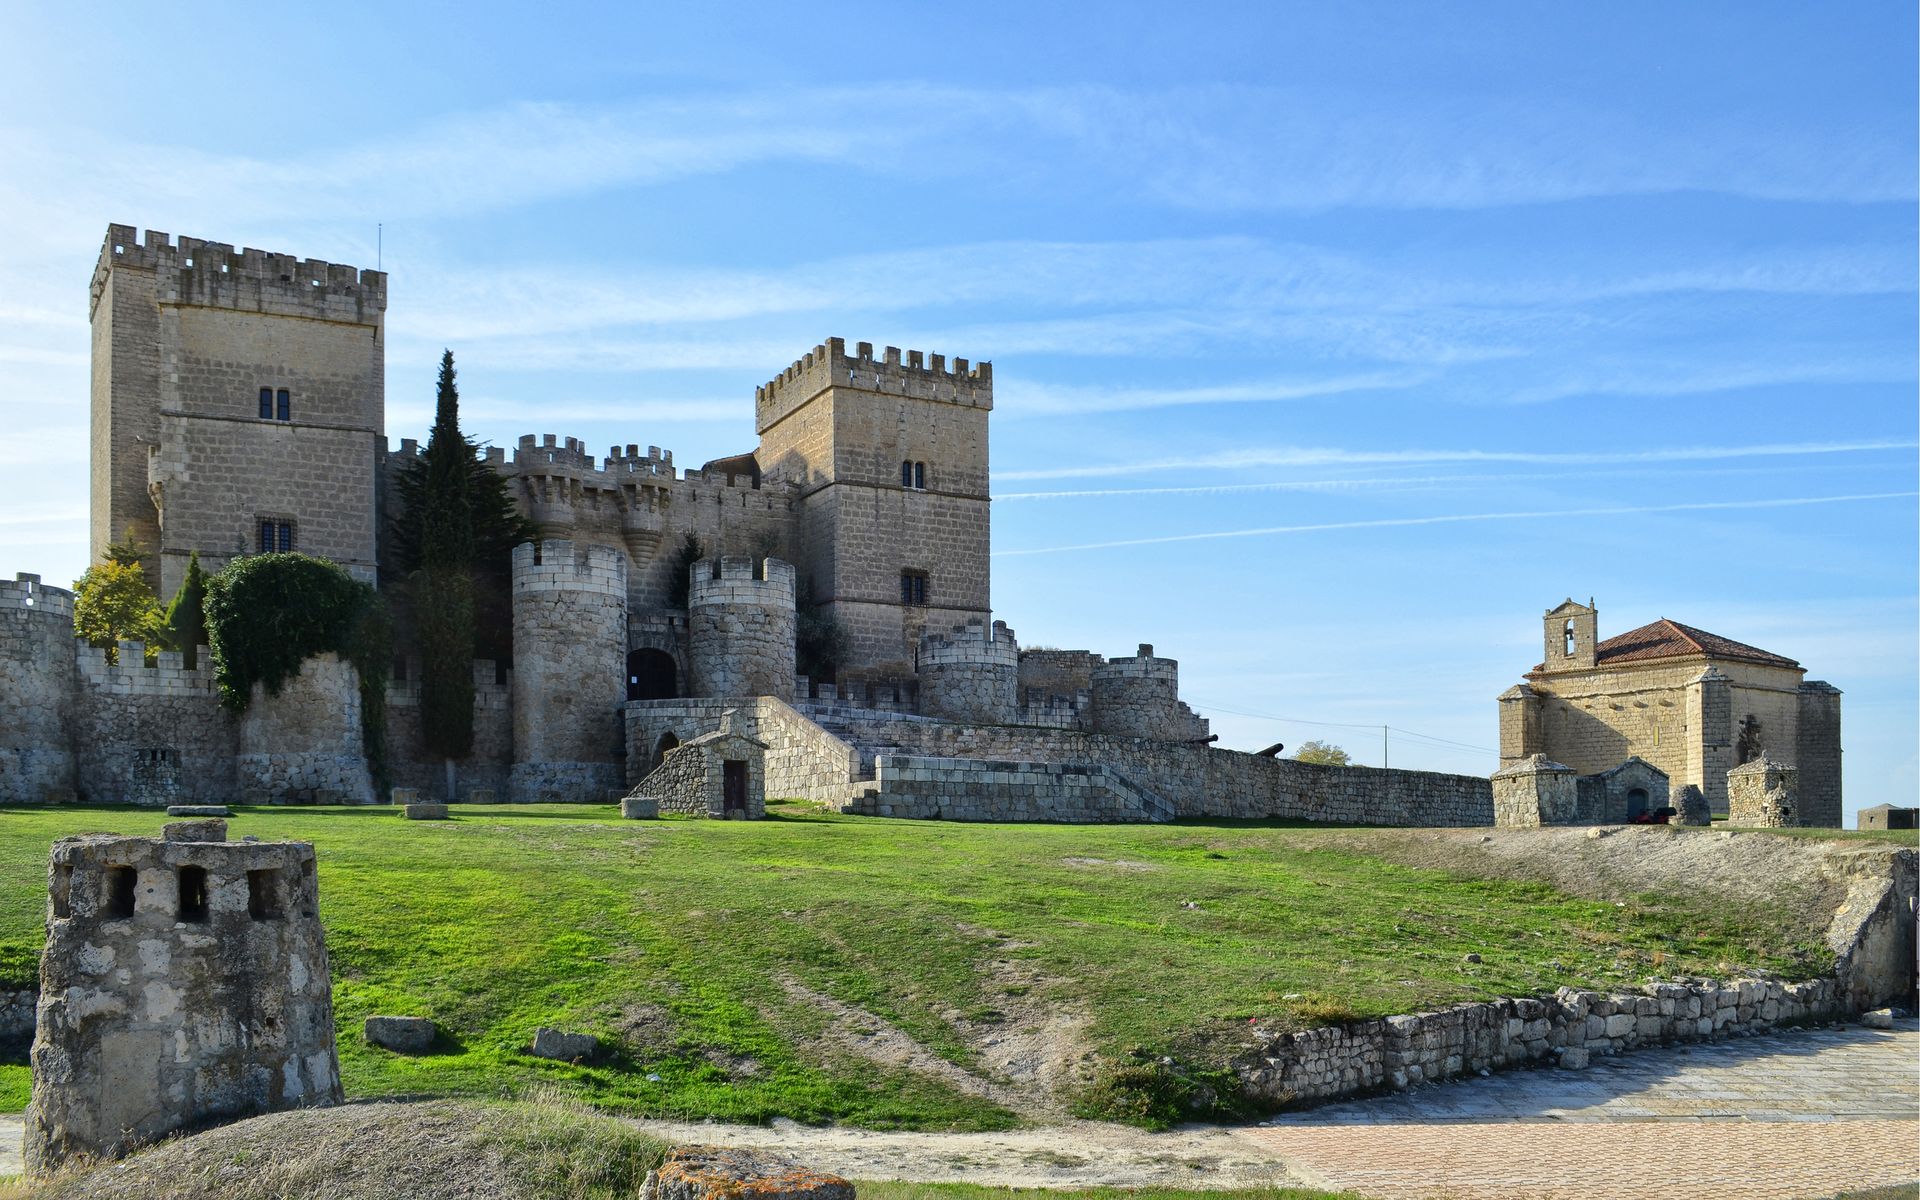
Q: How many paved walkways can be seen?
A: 1